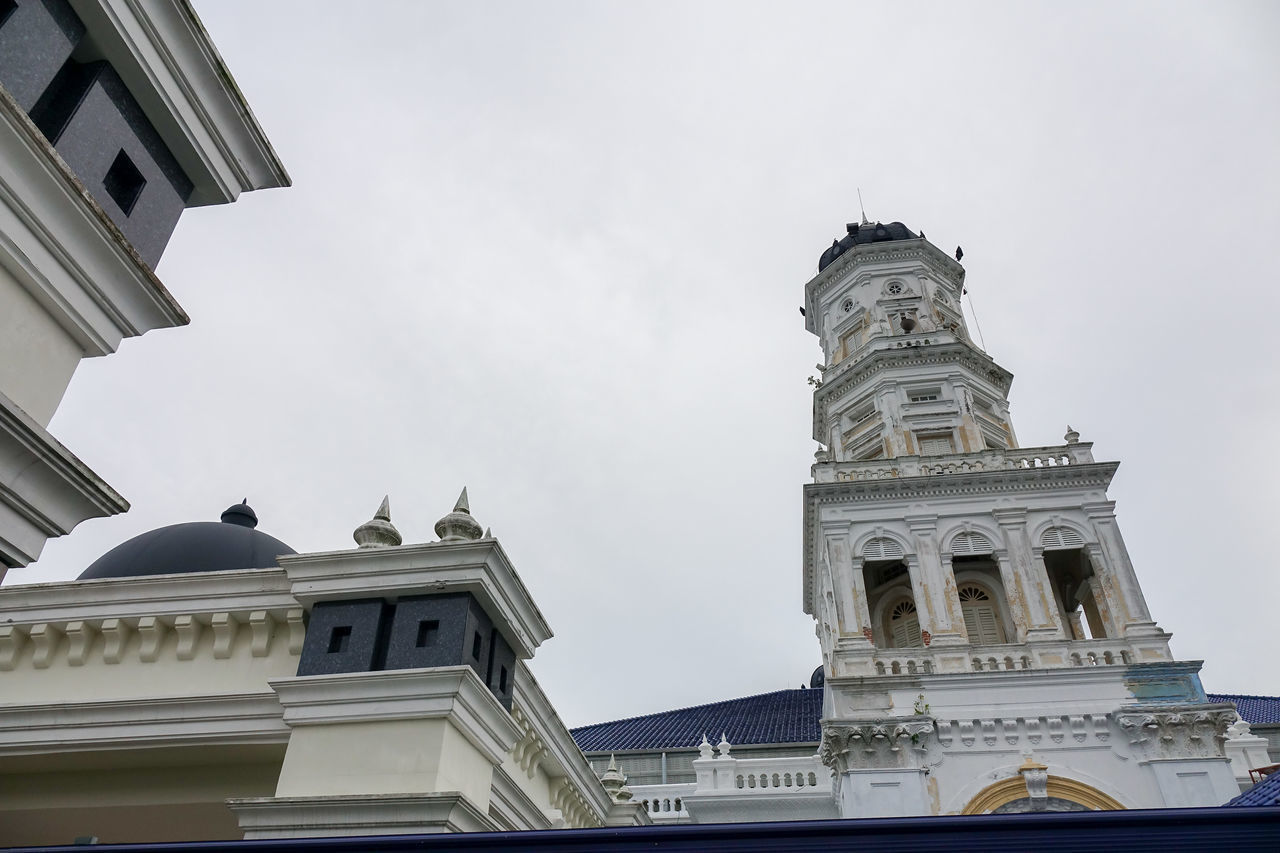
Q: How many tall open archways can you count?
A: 3